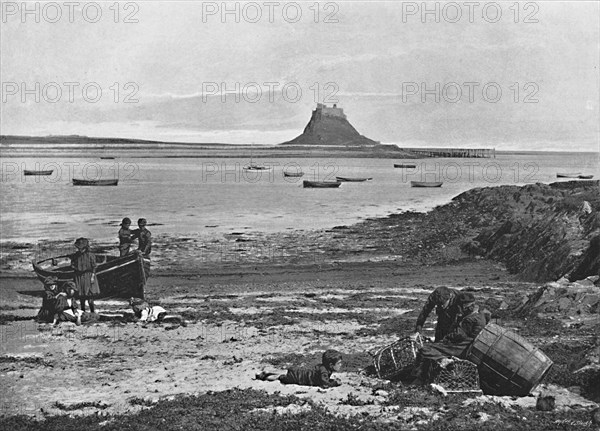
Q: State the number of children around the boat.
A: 6